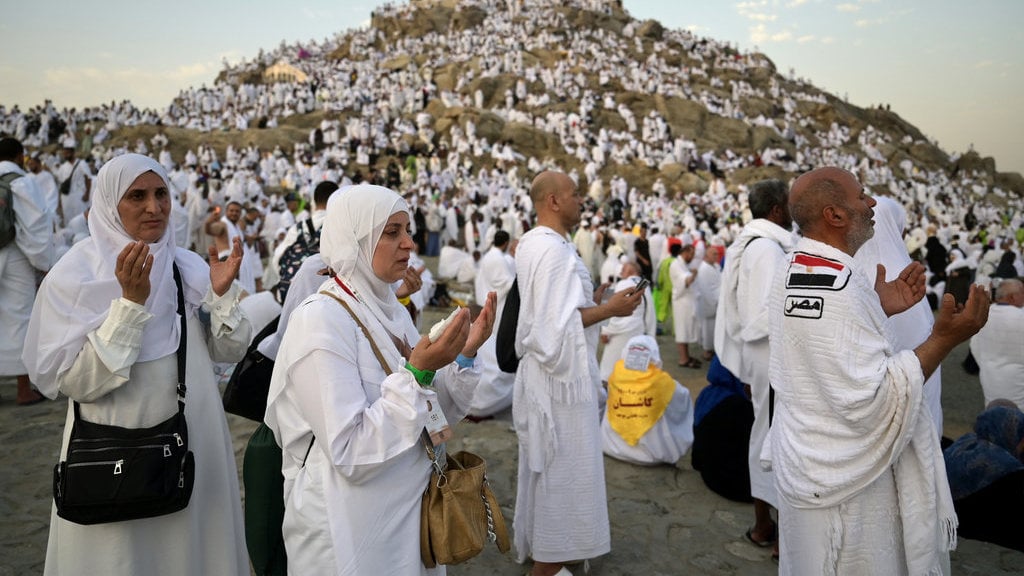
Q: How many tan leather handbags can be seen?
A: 1